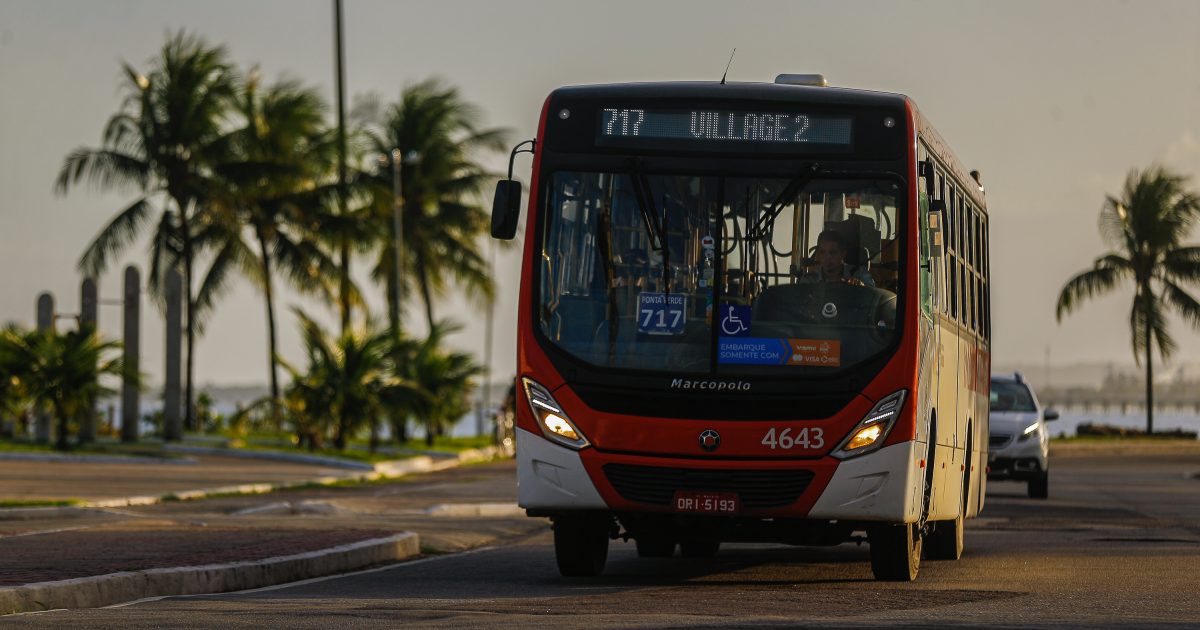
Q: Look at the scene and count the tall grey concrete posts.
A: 4